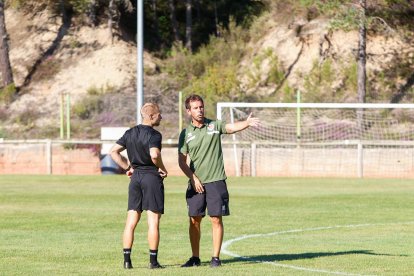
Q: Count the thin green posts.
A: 4